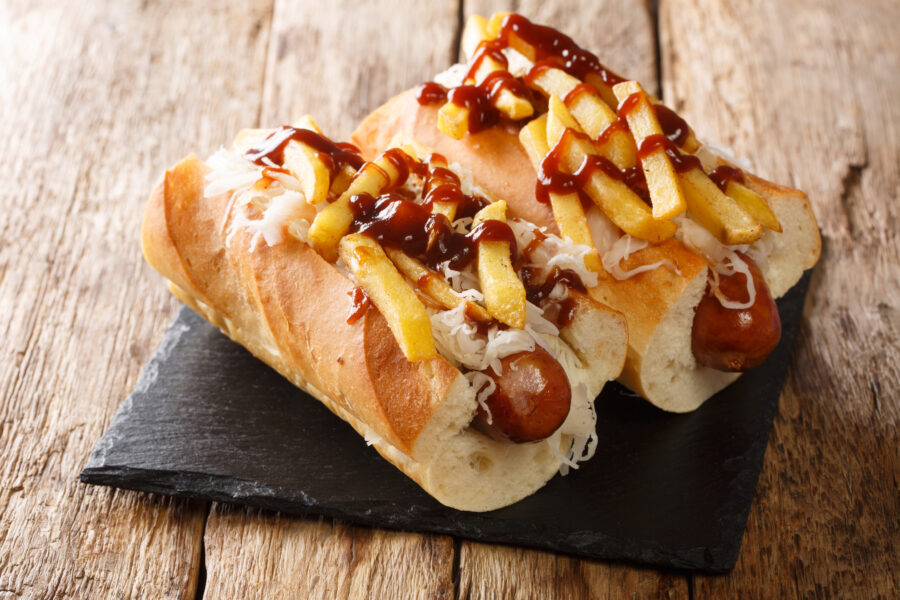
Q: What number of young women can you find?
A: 0